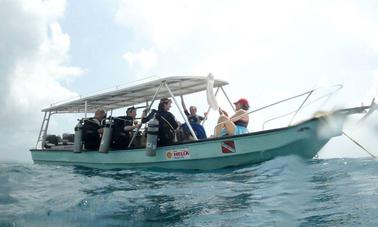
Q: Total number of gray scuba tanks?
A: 3